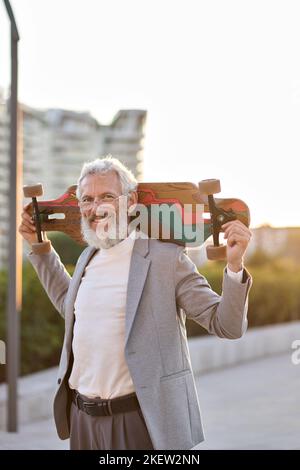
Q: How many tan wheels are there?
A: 4